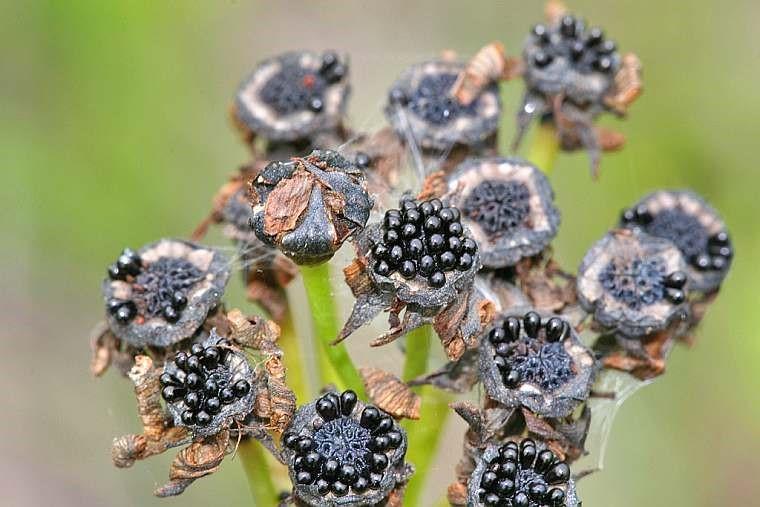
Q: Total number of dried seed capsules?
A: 13